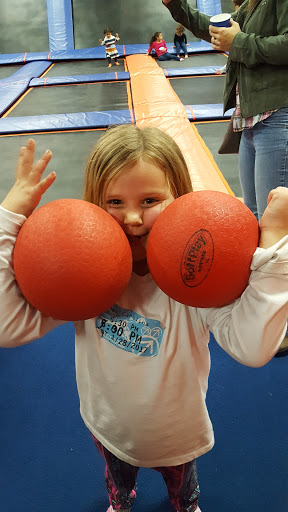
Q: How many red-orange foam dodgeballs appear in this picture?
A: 2